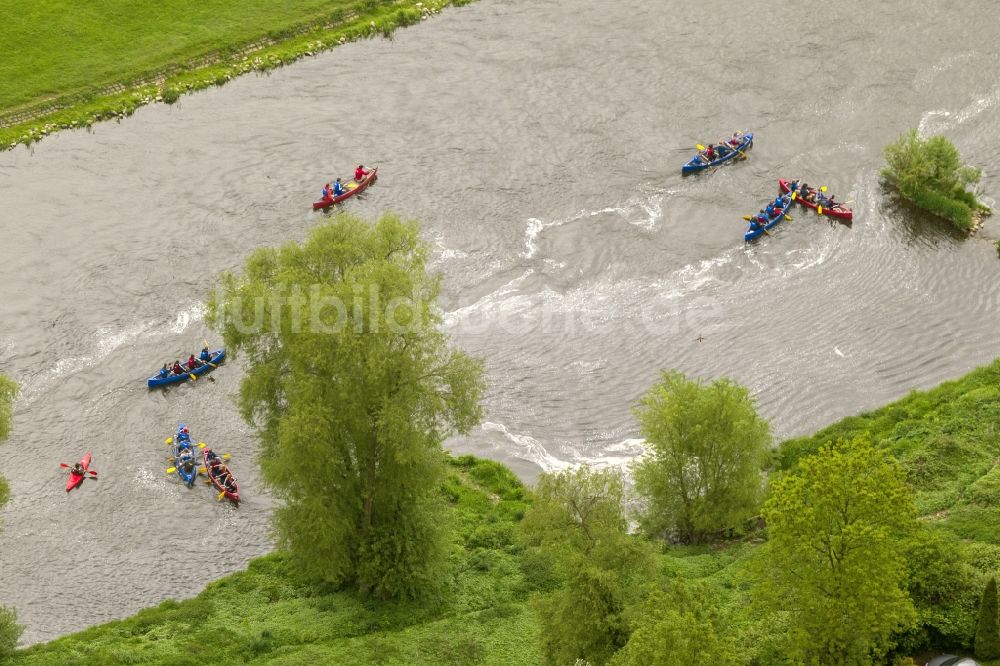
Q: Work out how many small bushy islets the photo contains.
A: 1